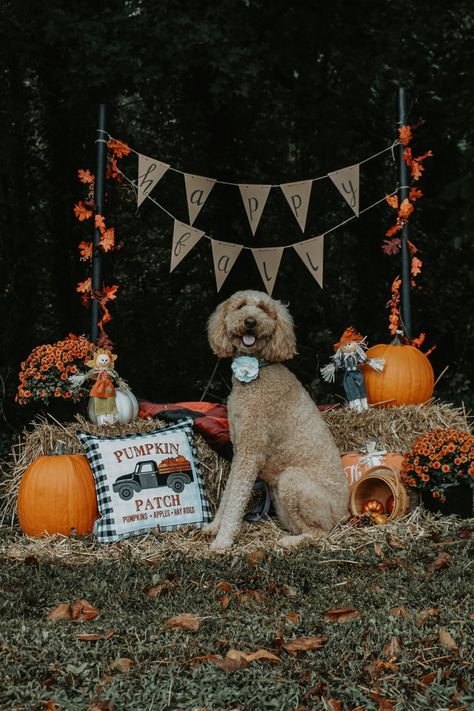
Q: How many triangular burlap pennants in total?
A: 9